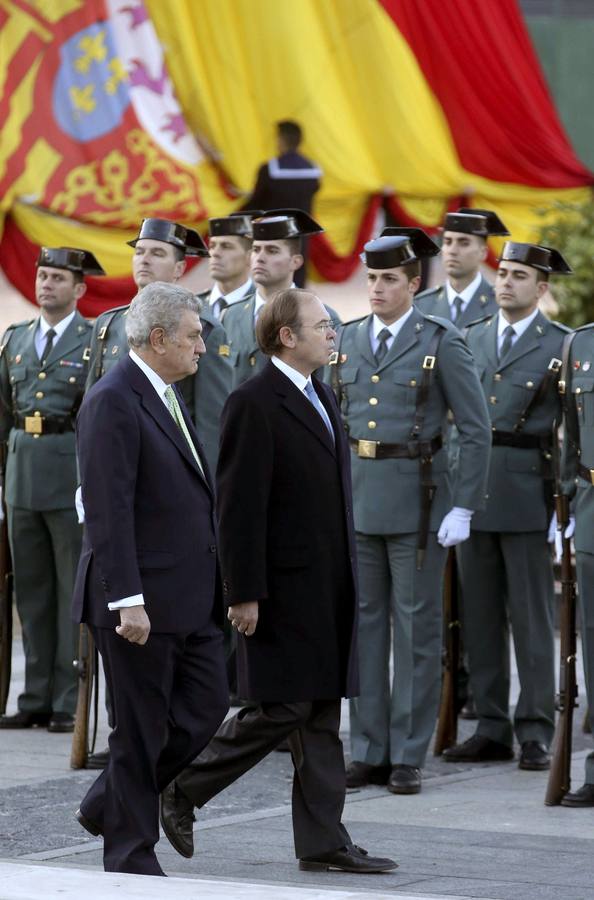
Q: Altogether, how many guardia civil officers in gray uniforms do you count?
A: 8